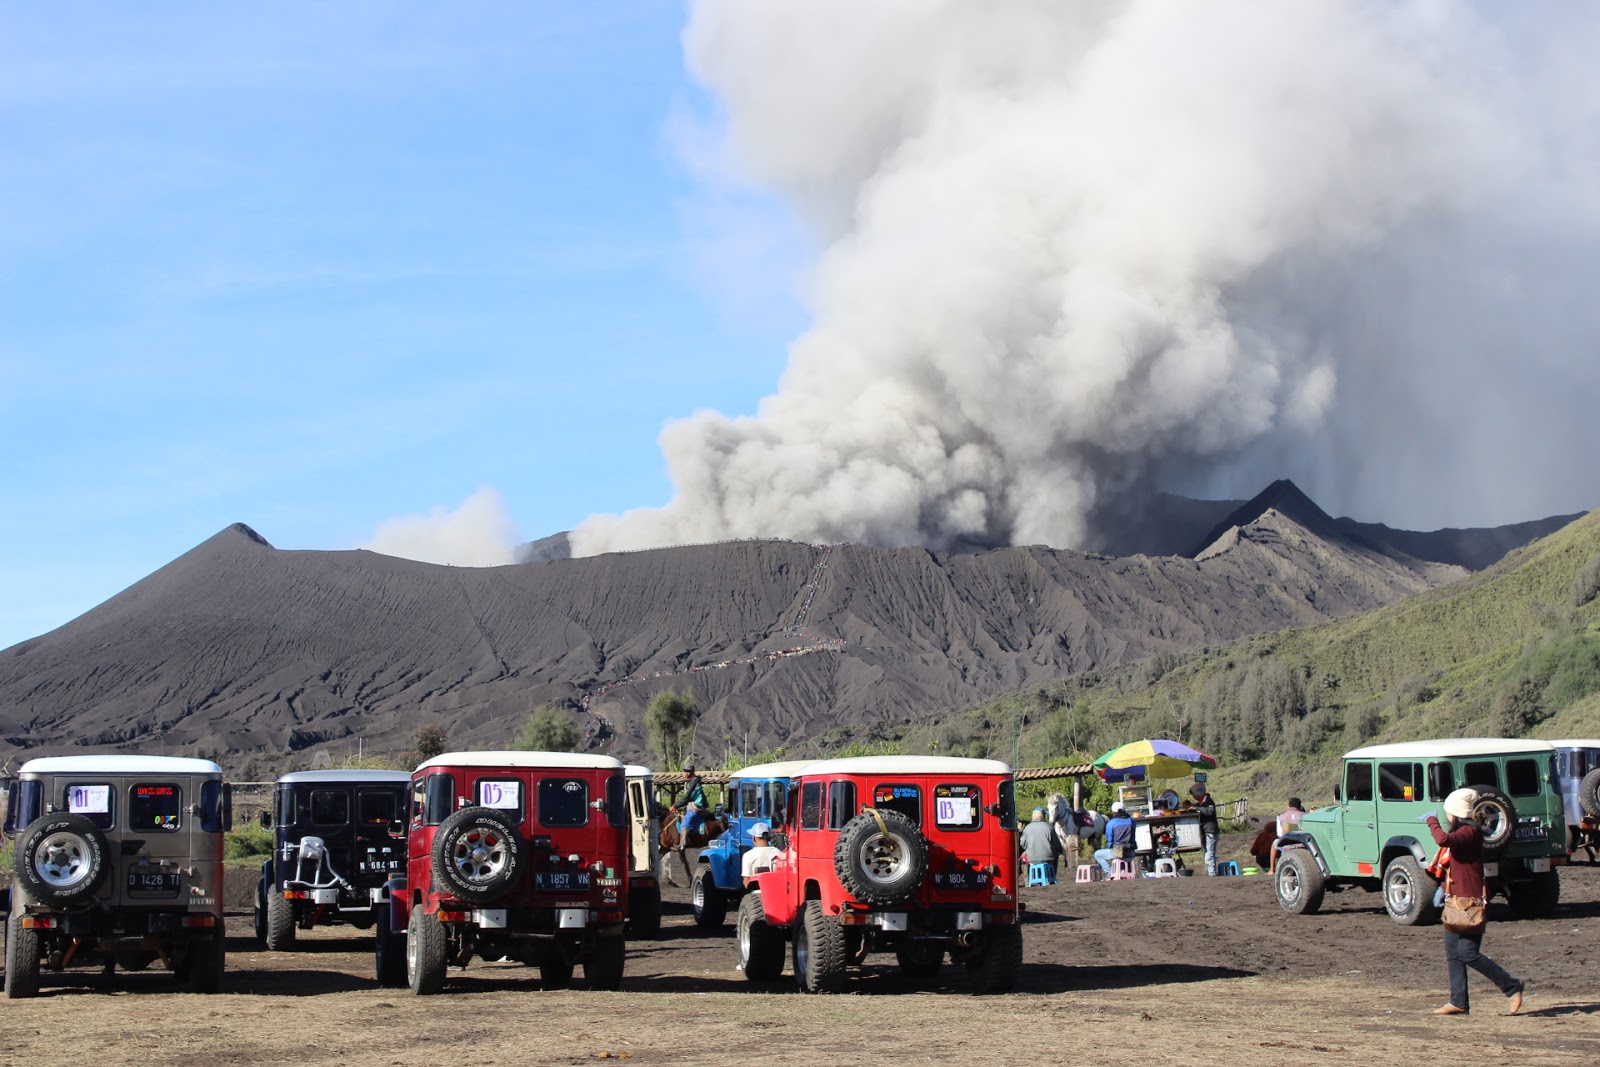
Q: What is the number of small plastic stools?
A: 5